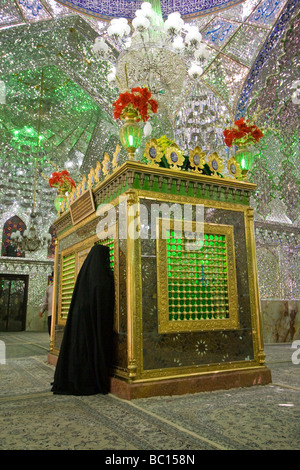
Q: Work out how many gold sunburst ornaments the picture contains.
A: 15